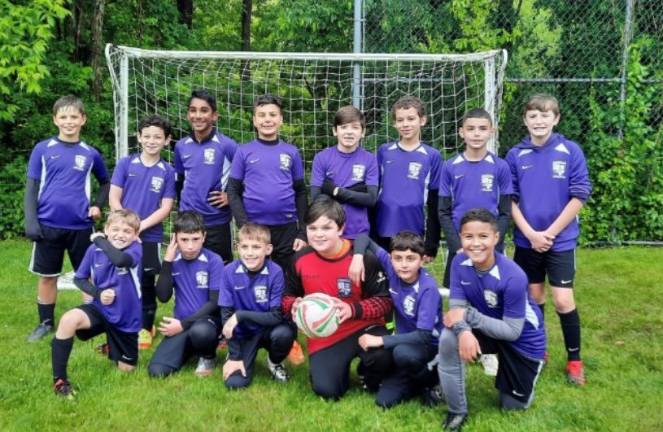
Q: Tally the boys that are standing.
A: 8